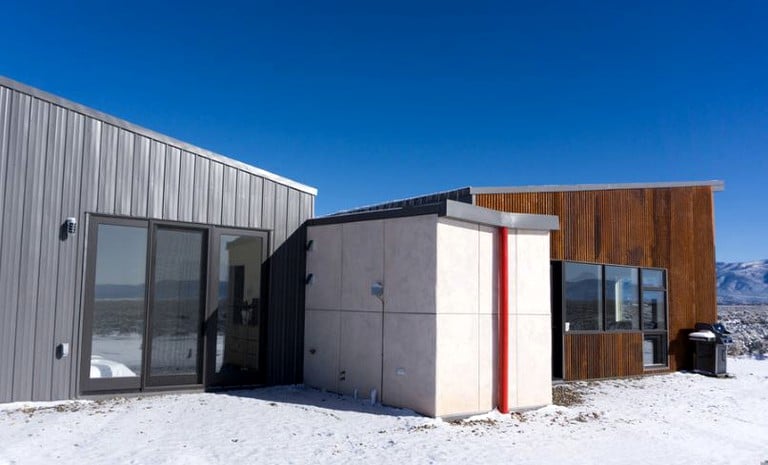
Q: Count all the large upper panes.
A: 2